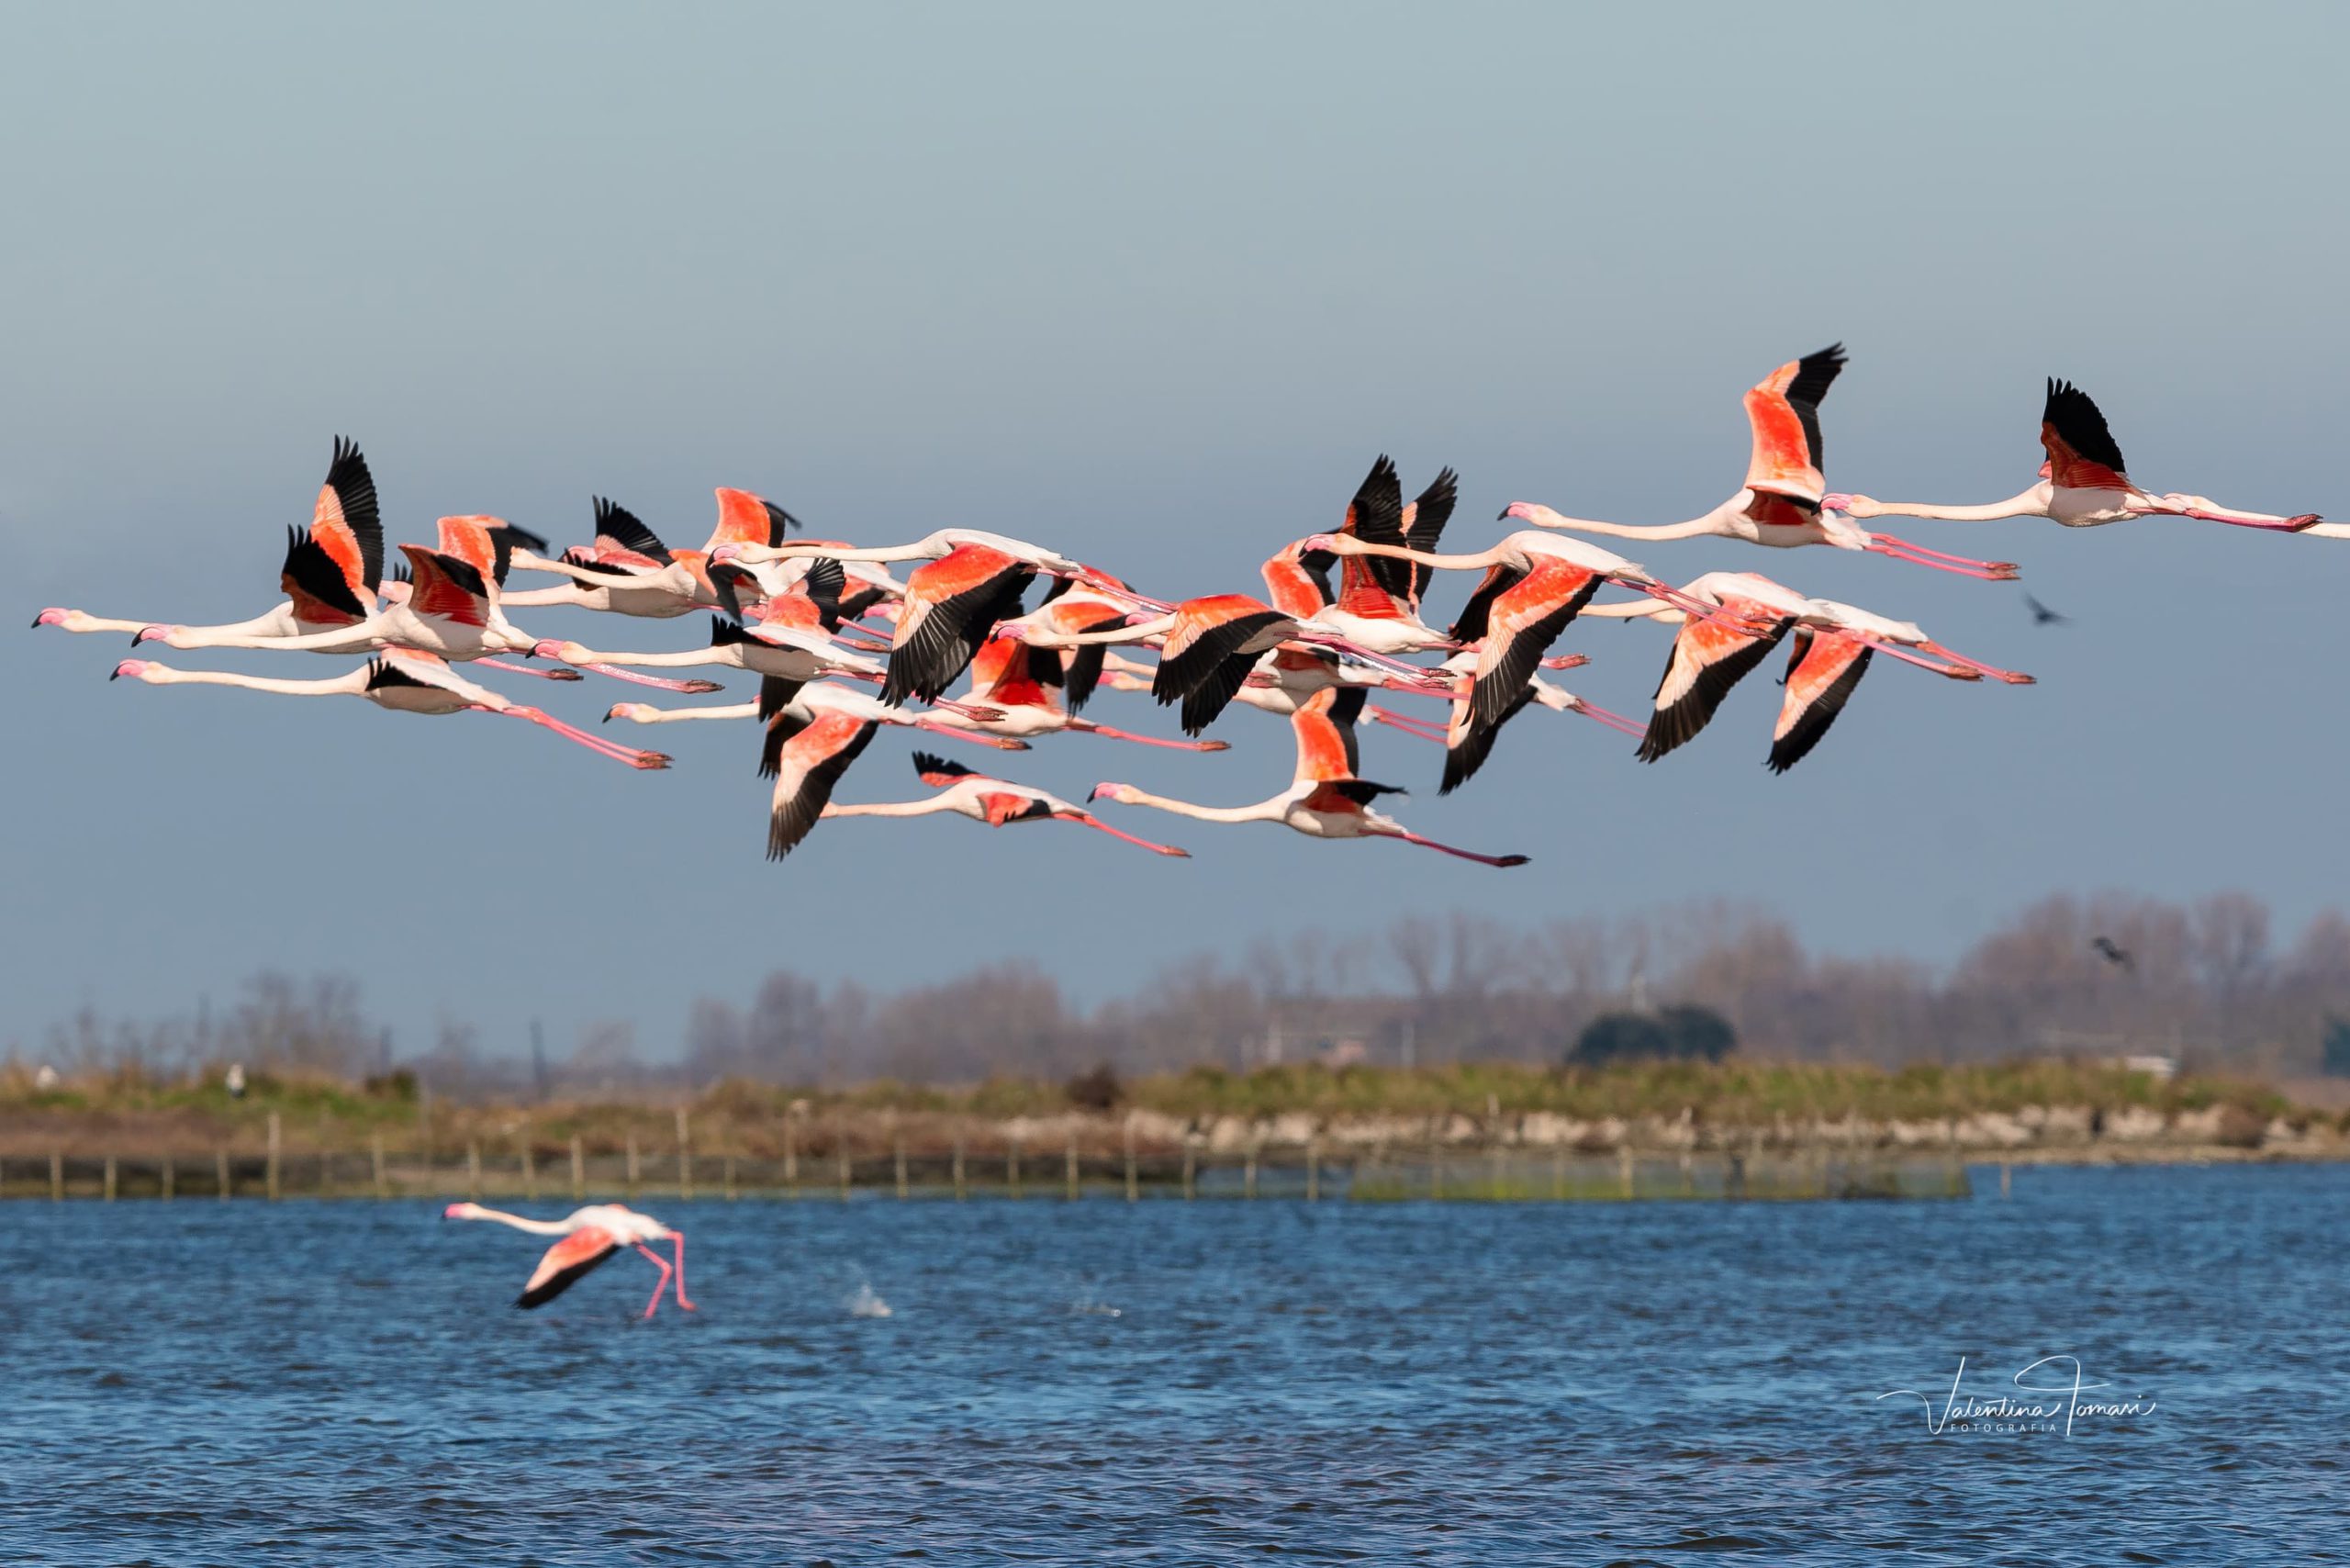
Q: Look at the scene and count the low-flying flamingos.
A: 1